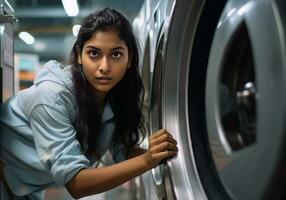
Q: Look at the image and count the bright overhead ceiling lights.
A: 3